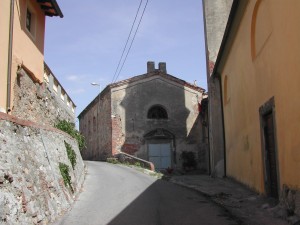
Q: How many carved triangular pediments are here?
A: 1